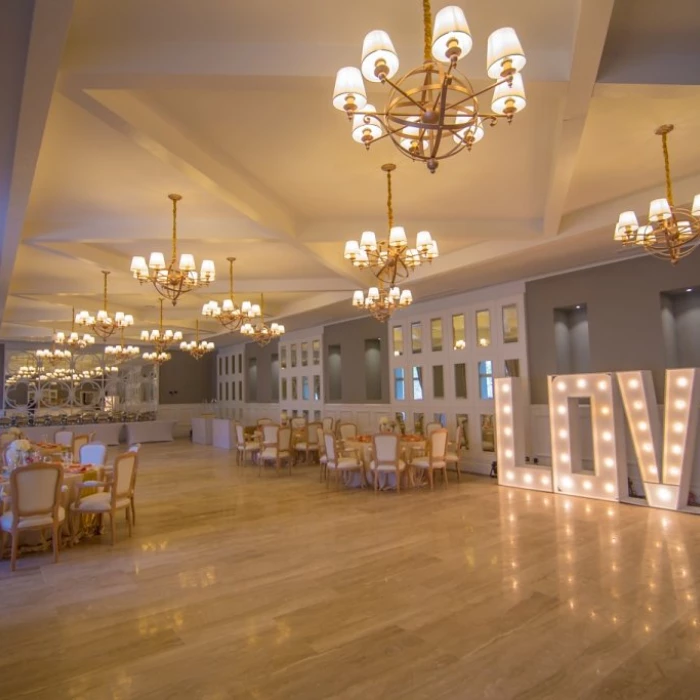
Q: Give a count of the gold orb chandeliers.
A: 14